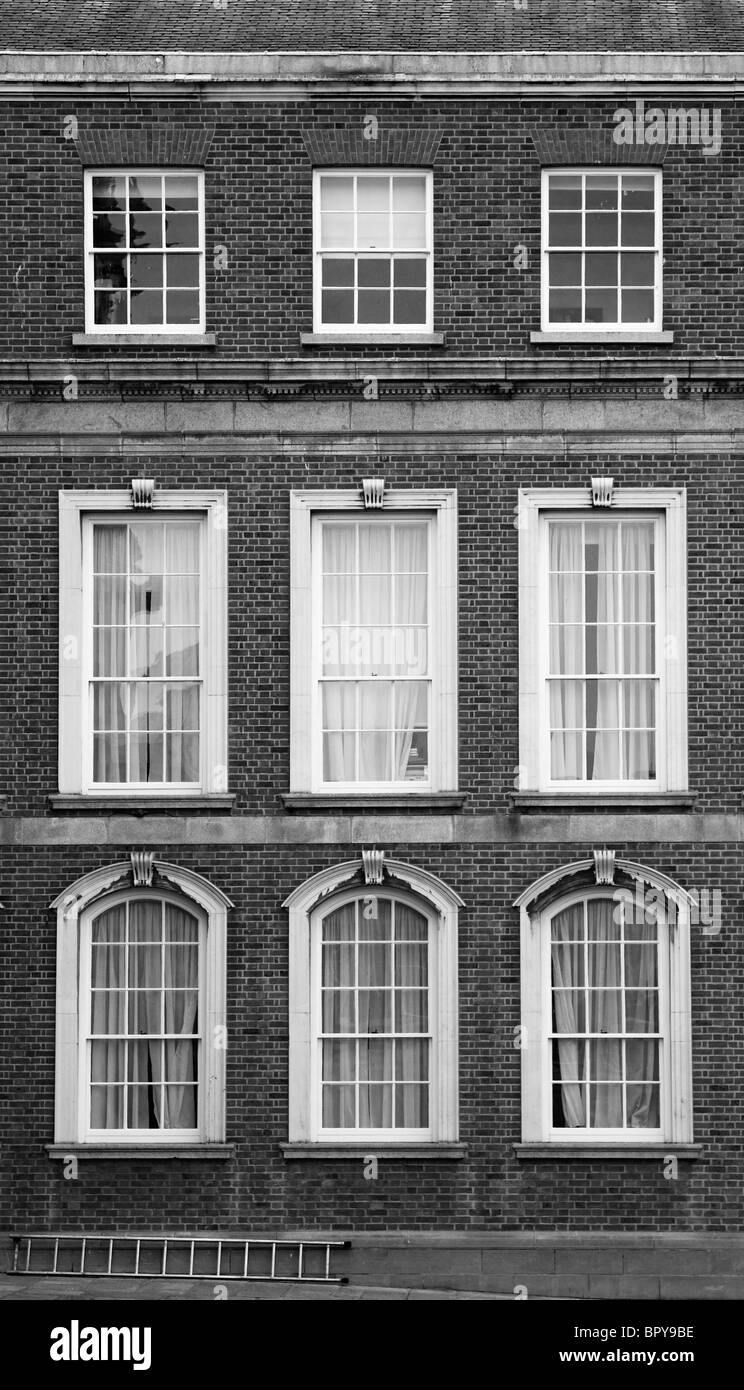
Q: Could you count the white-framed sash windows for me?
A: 9